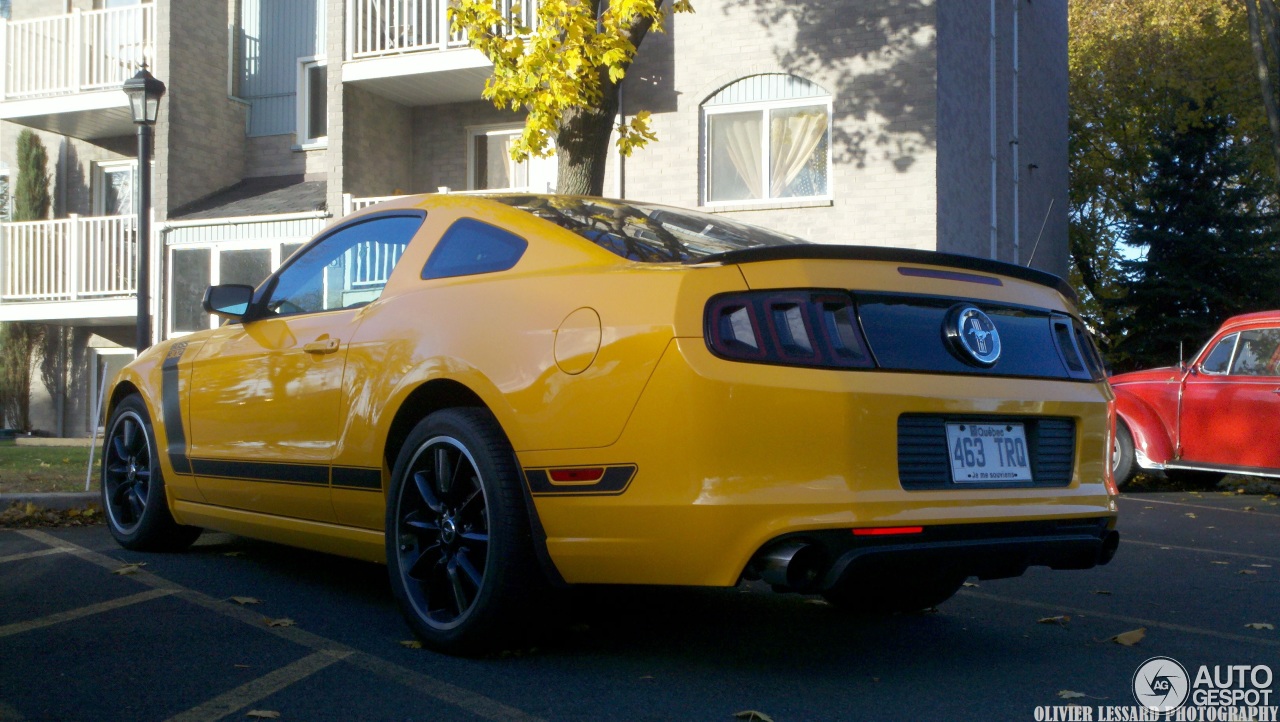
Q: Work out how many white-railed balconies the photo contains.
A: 4